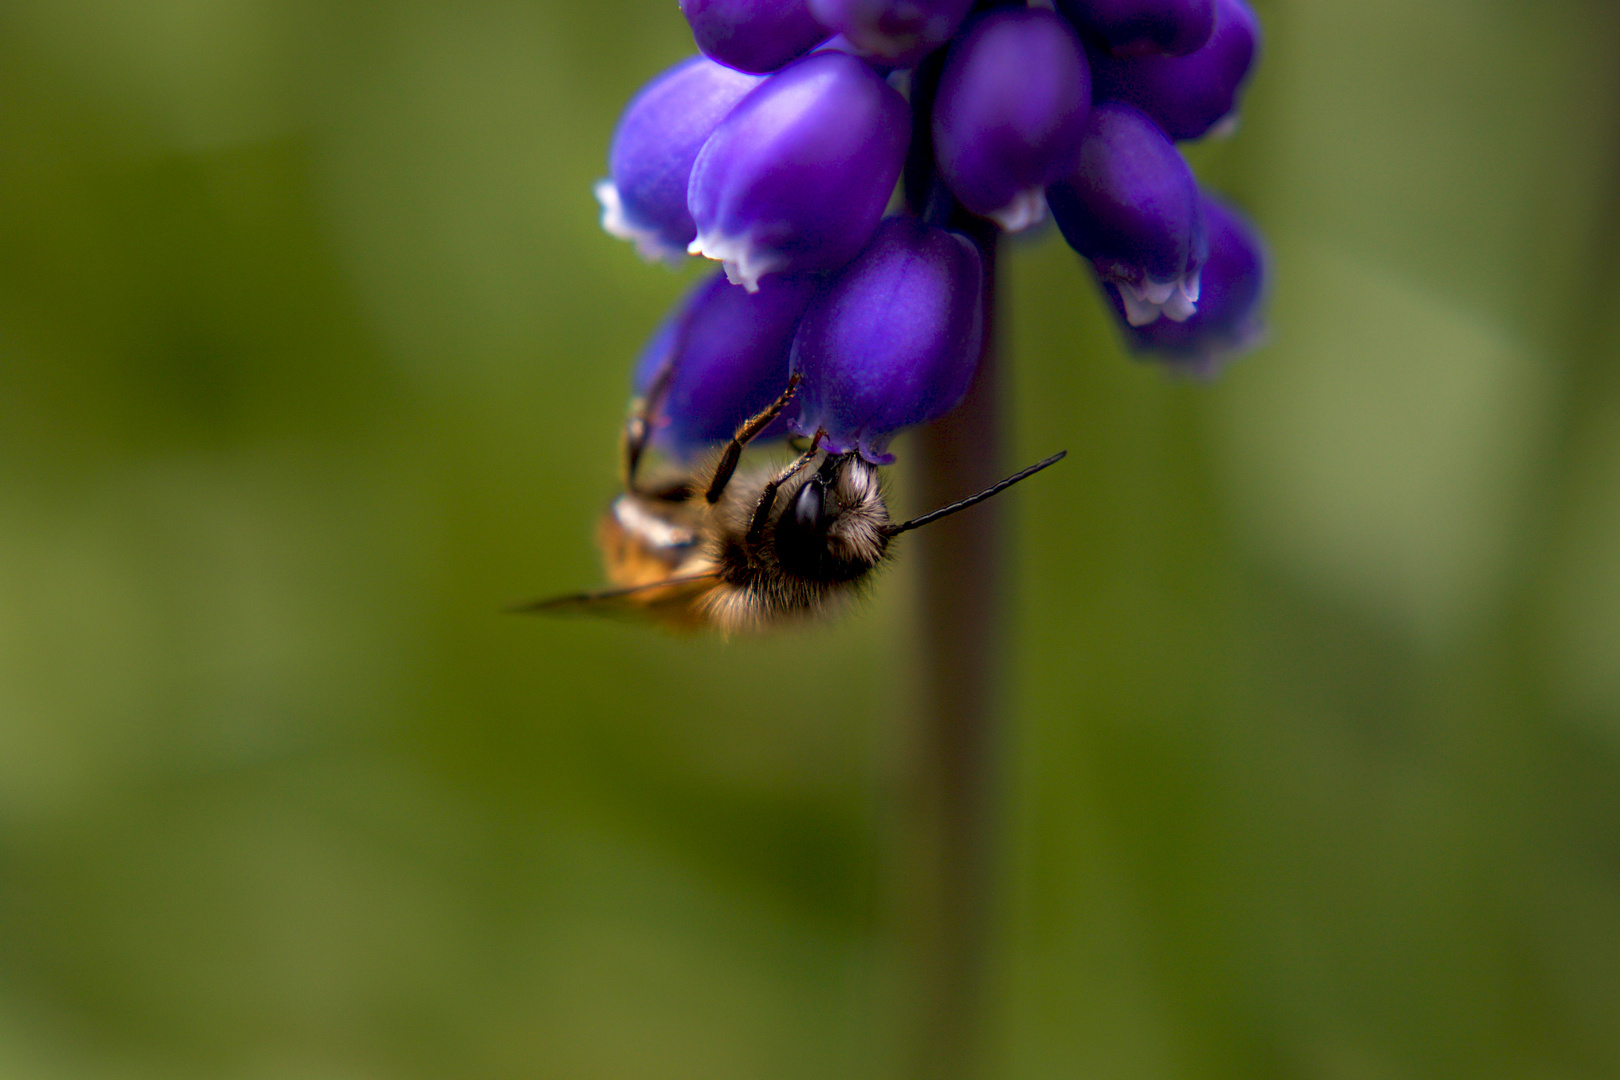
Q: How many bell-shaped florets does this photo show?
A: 11